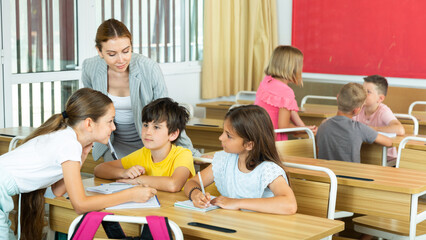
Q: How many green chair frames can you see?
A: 0